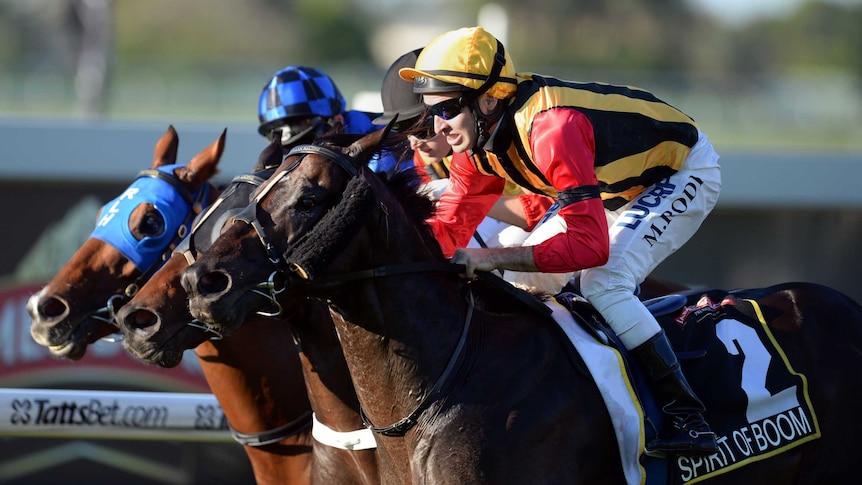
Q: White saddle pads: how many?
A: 1